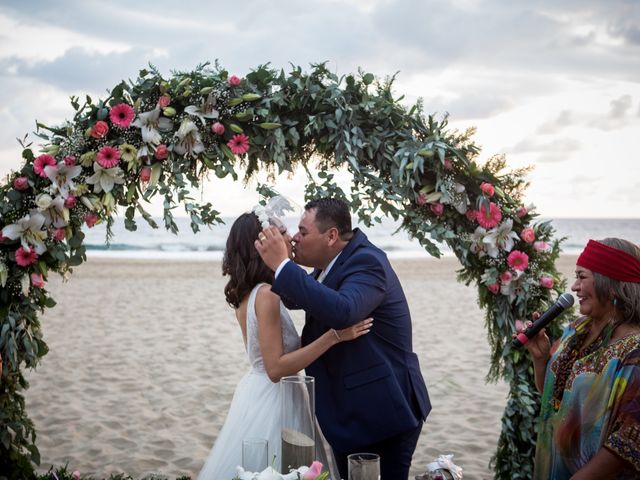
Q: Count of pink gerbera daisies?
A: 7